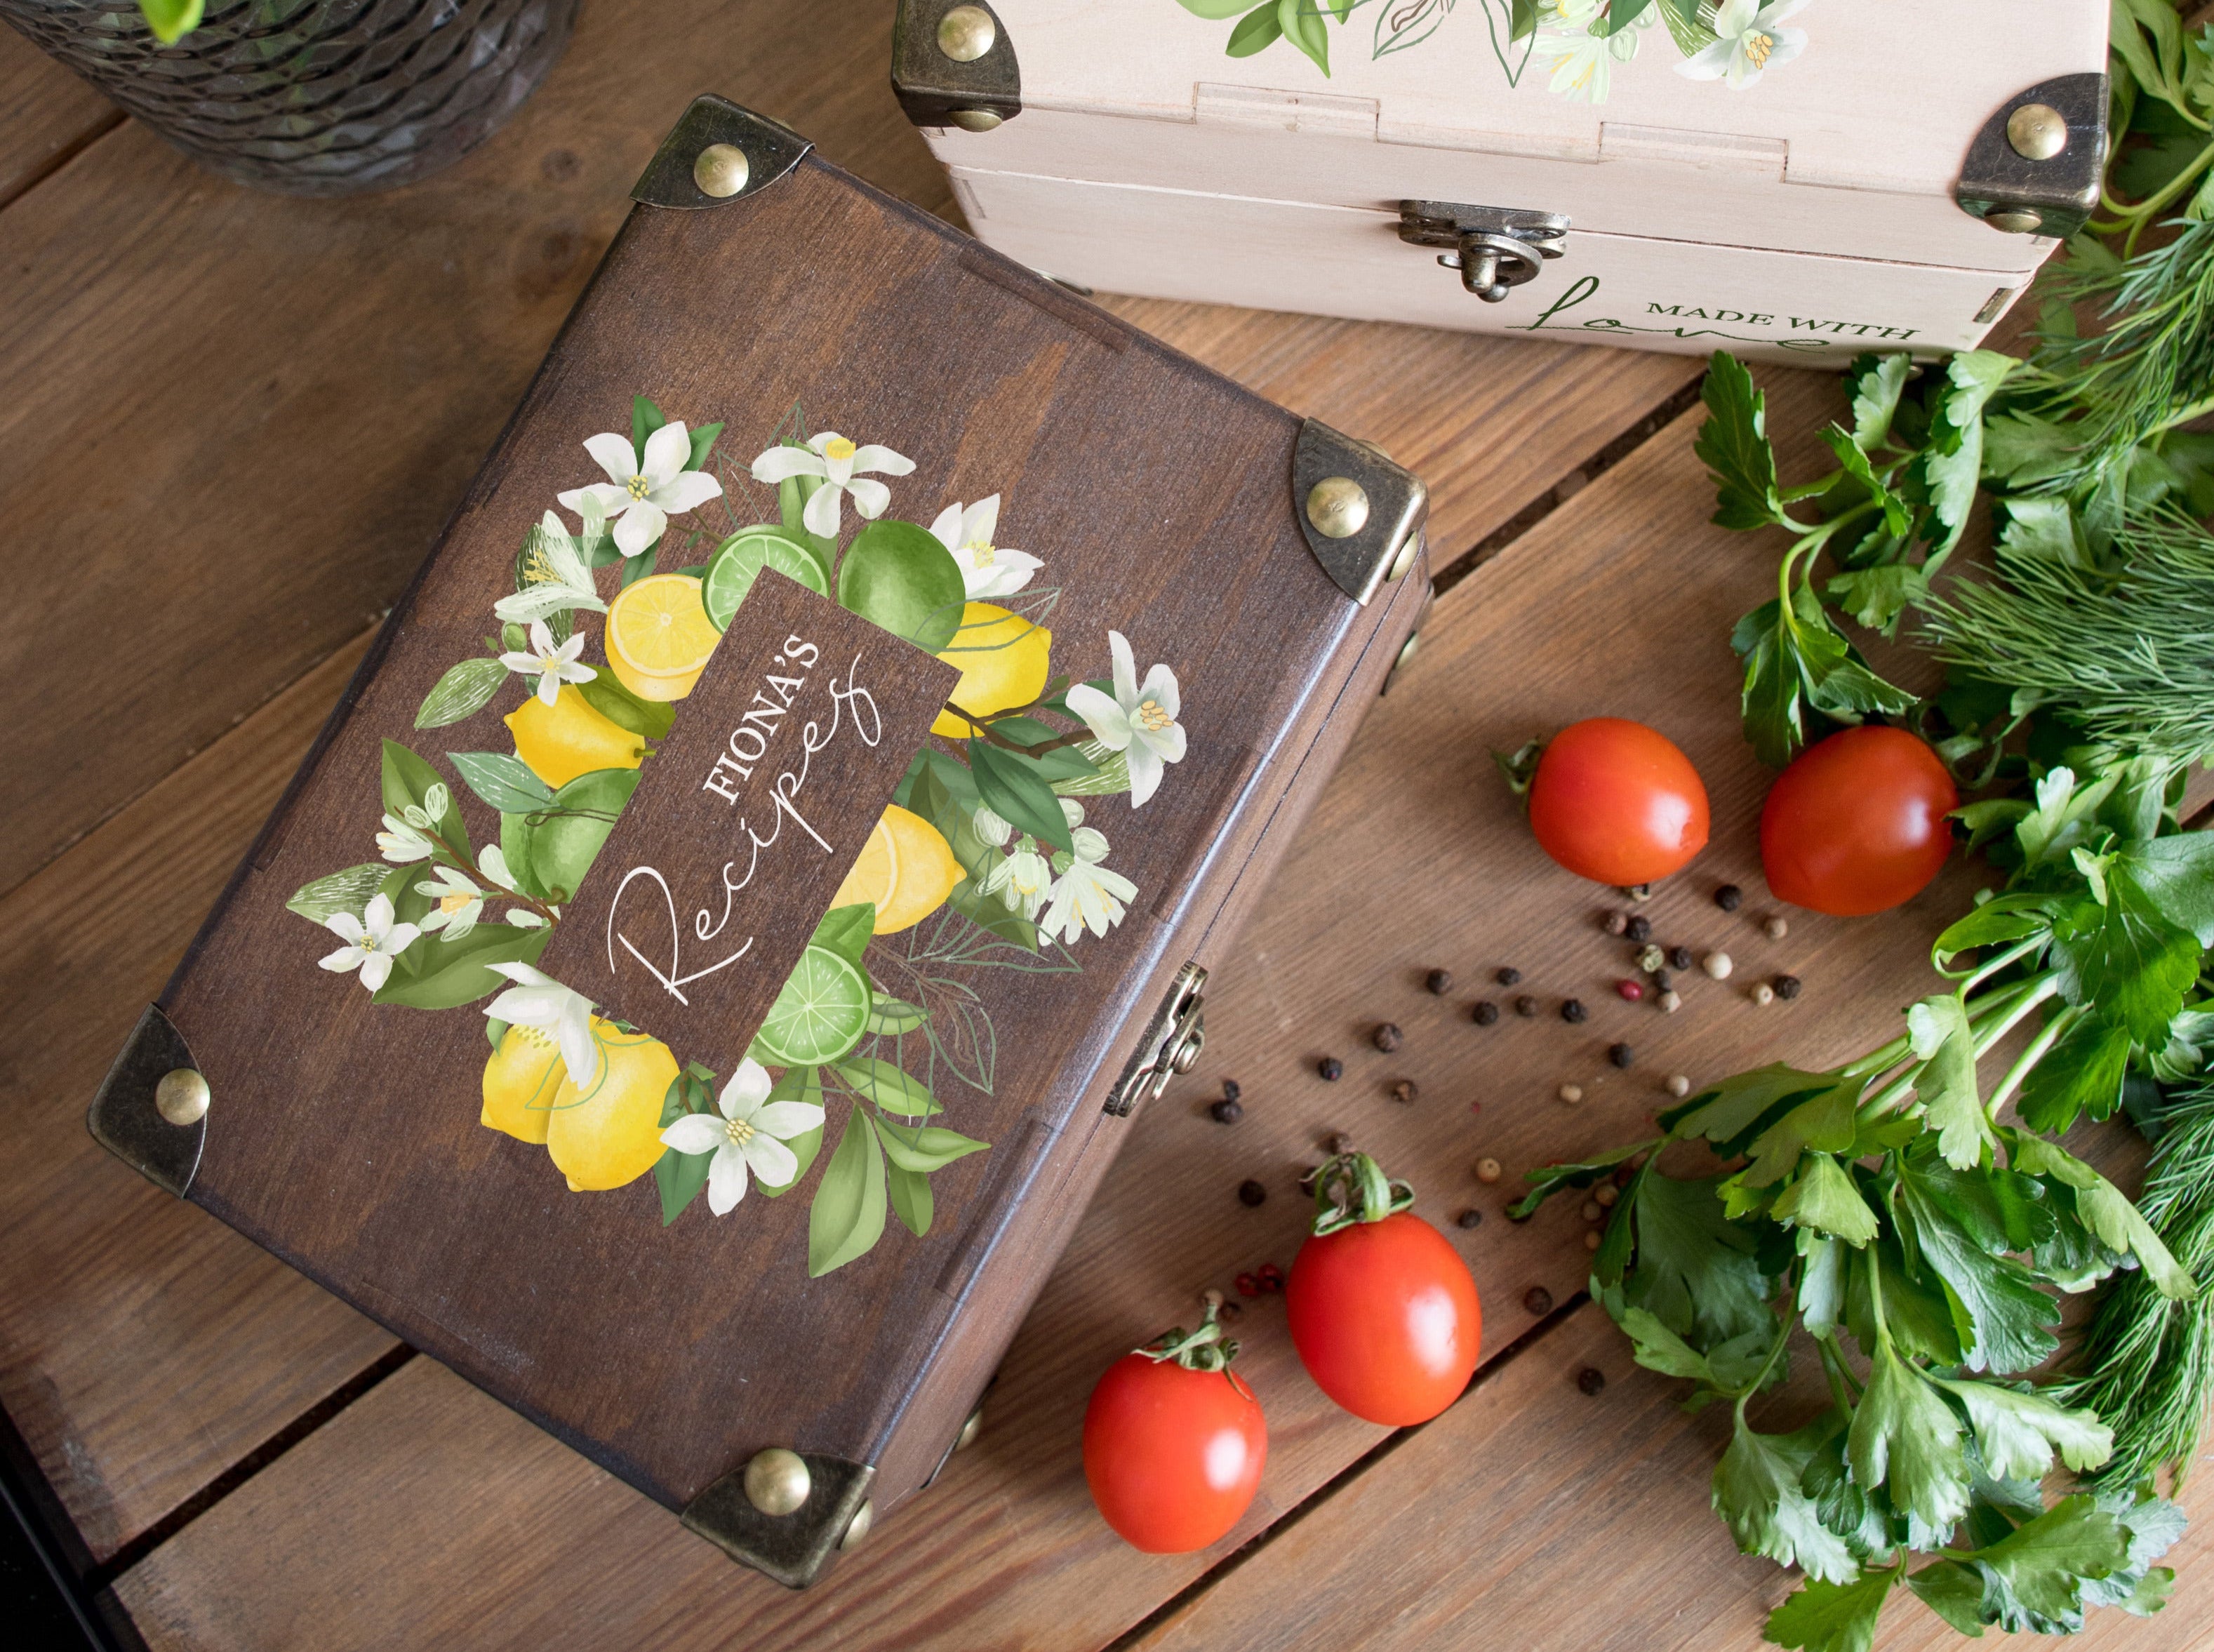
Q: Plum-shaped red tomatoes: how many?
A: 4